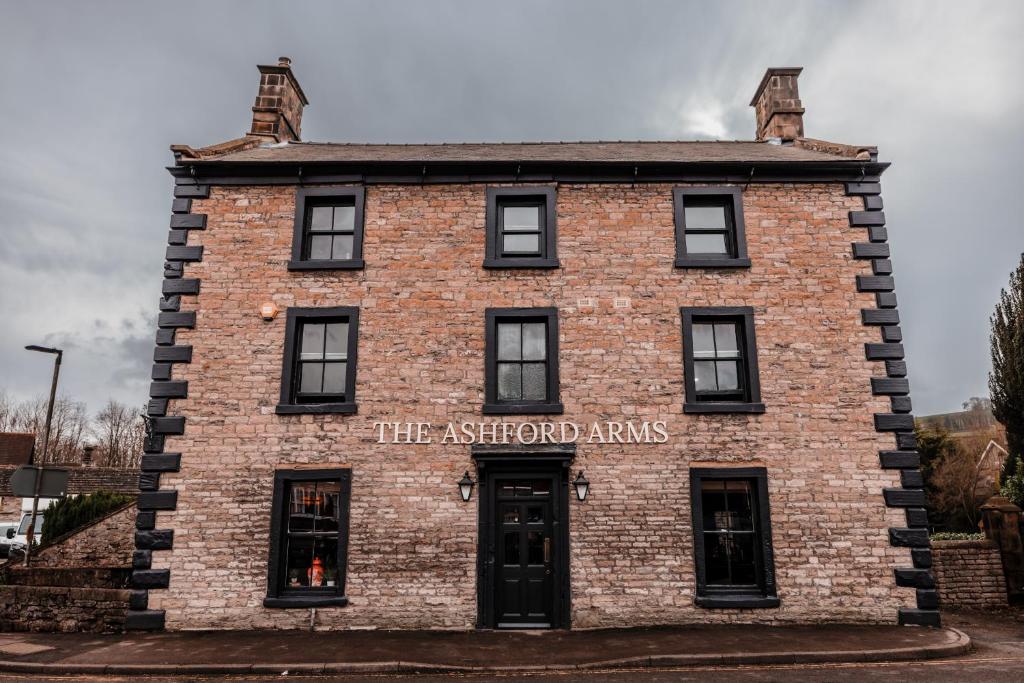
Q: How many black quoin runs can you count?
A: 2